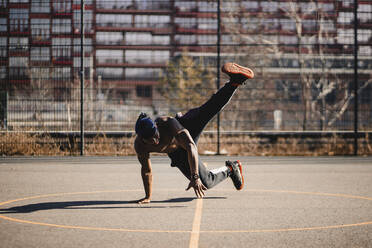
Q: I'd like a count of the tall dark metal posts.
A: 3